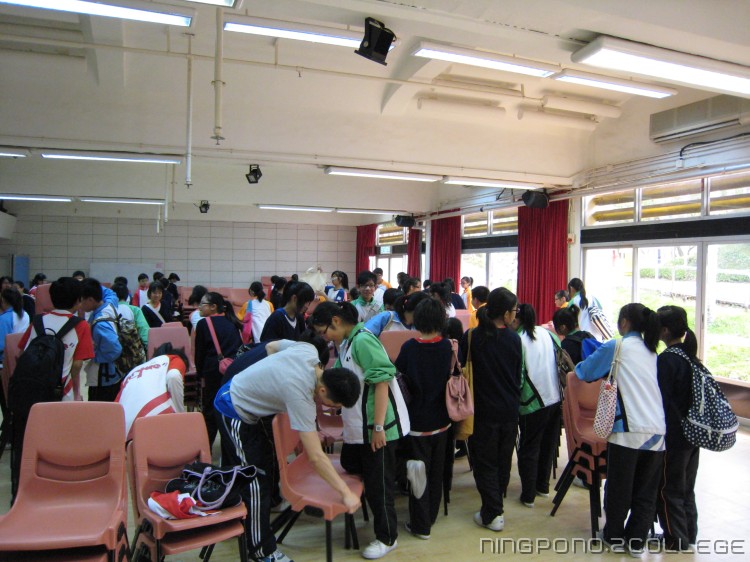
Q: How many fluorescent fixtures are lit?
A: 14